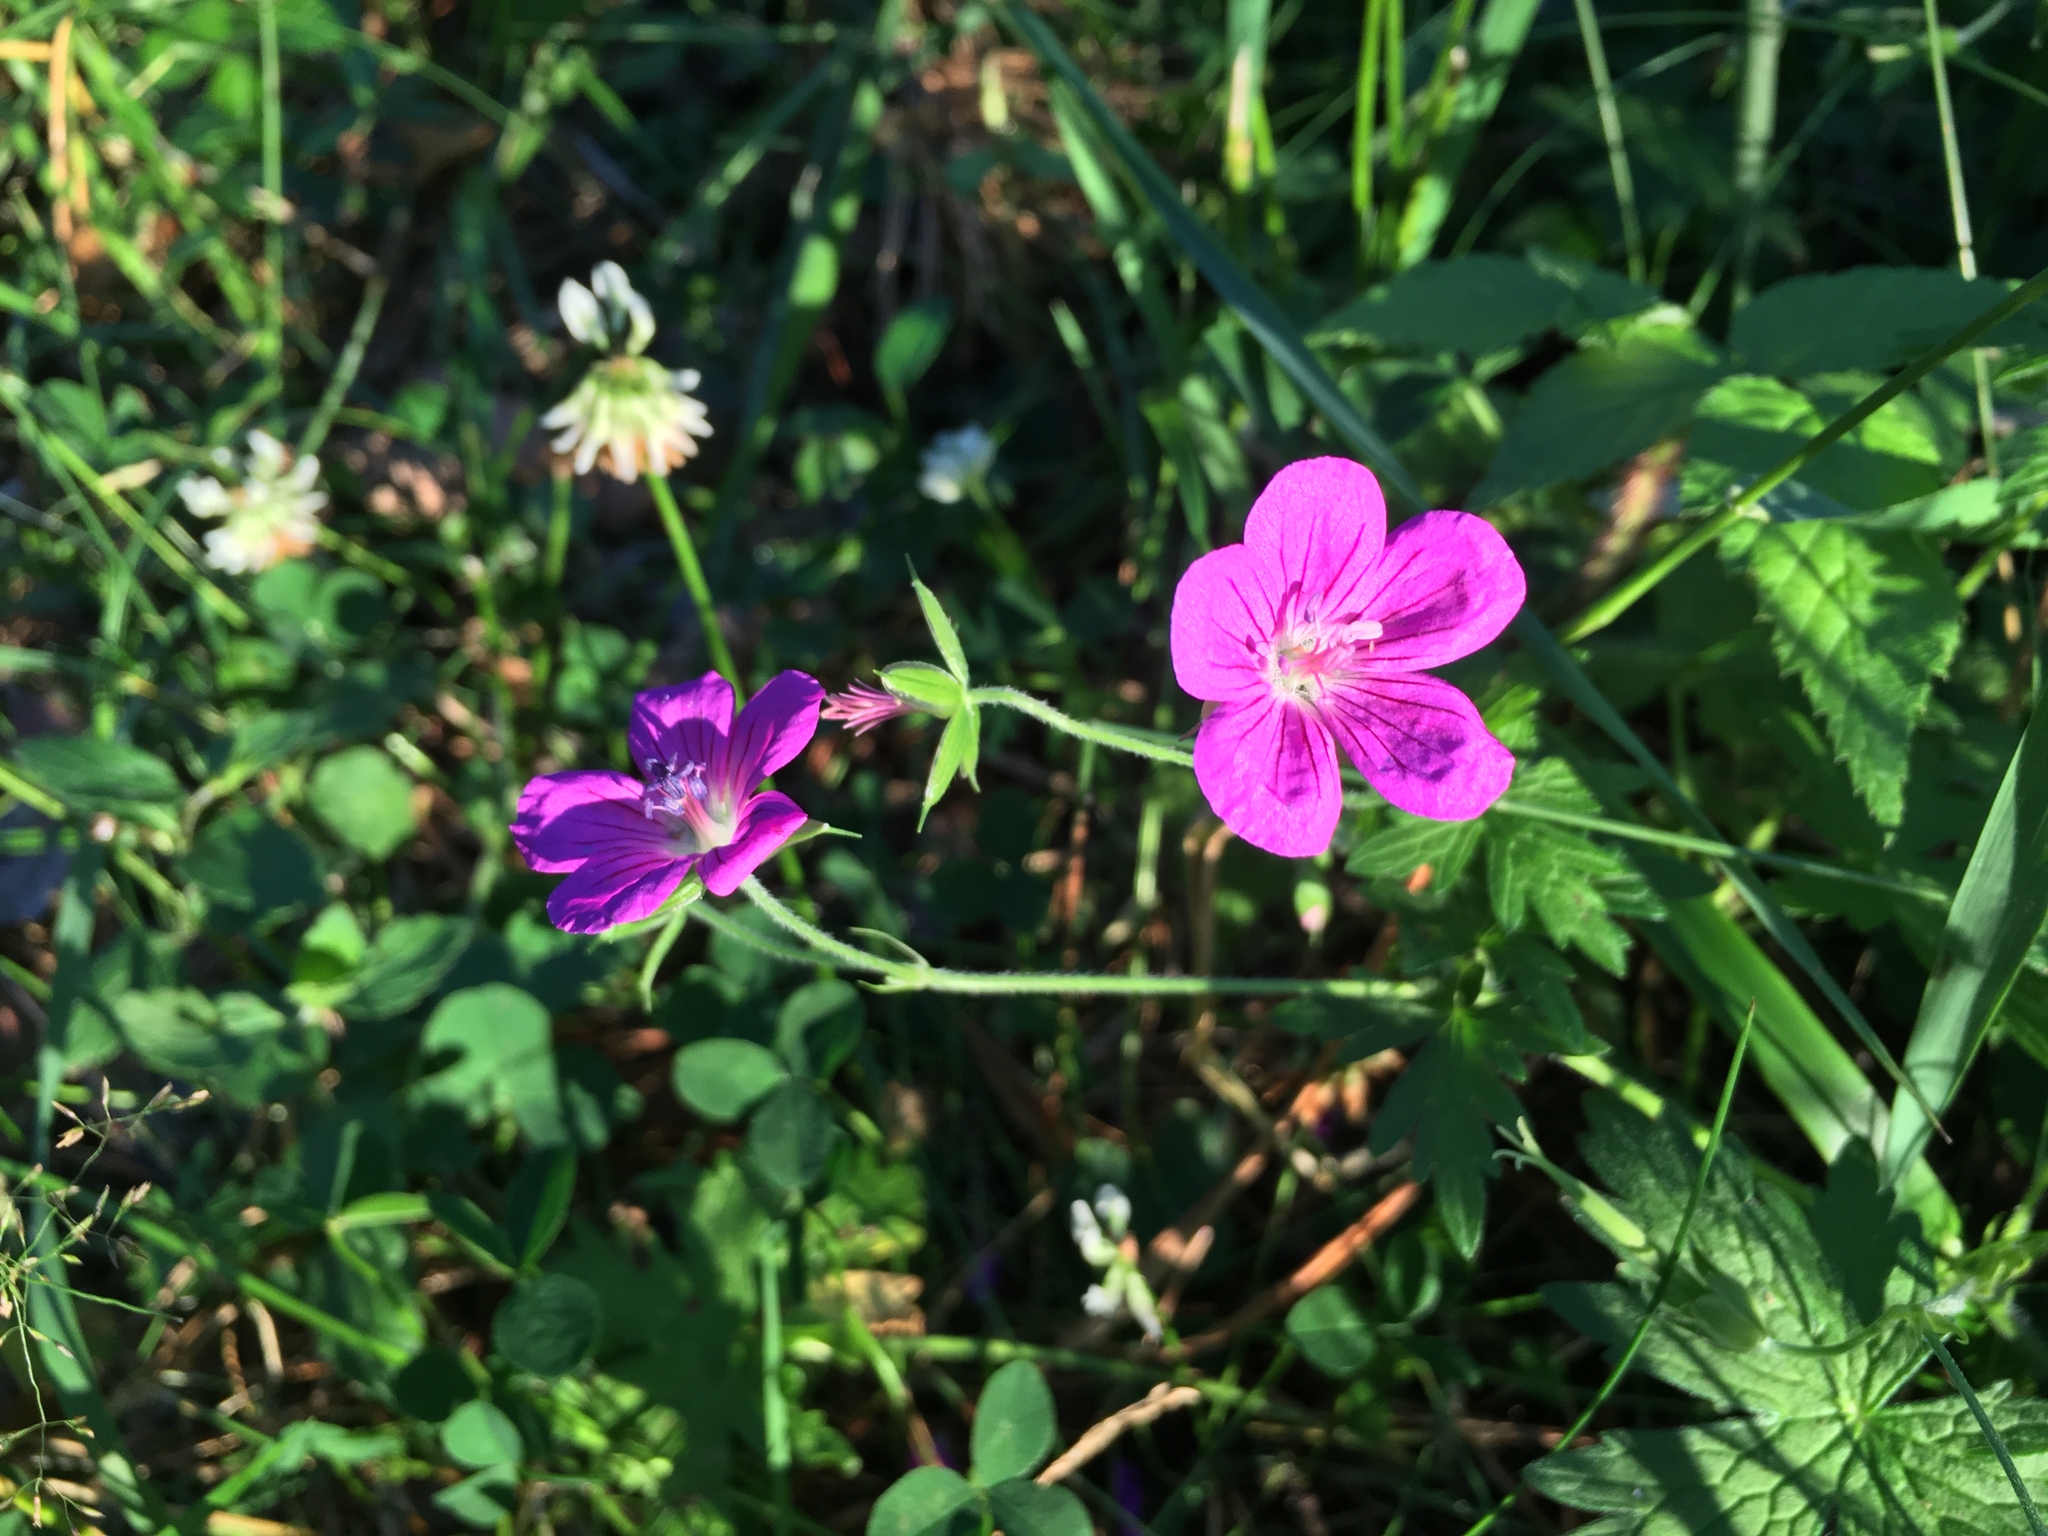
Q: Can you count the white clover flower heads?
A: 4